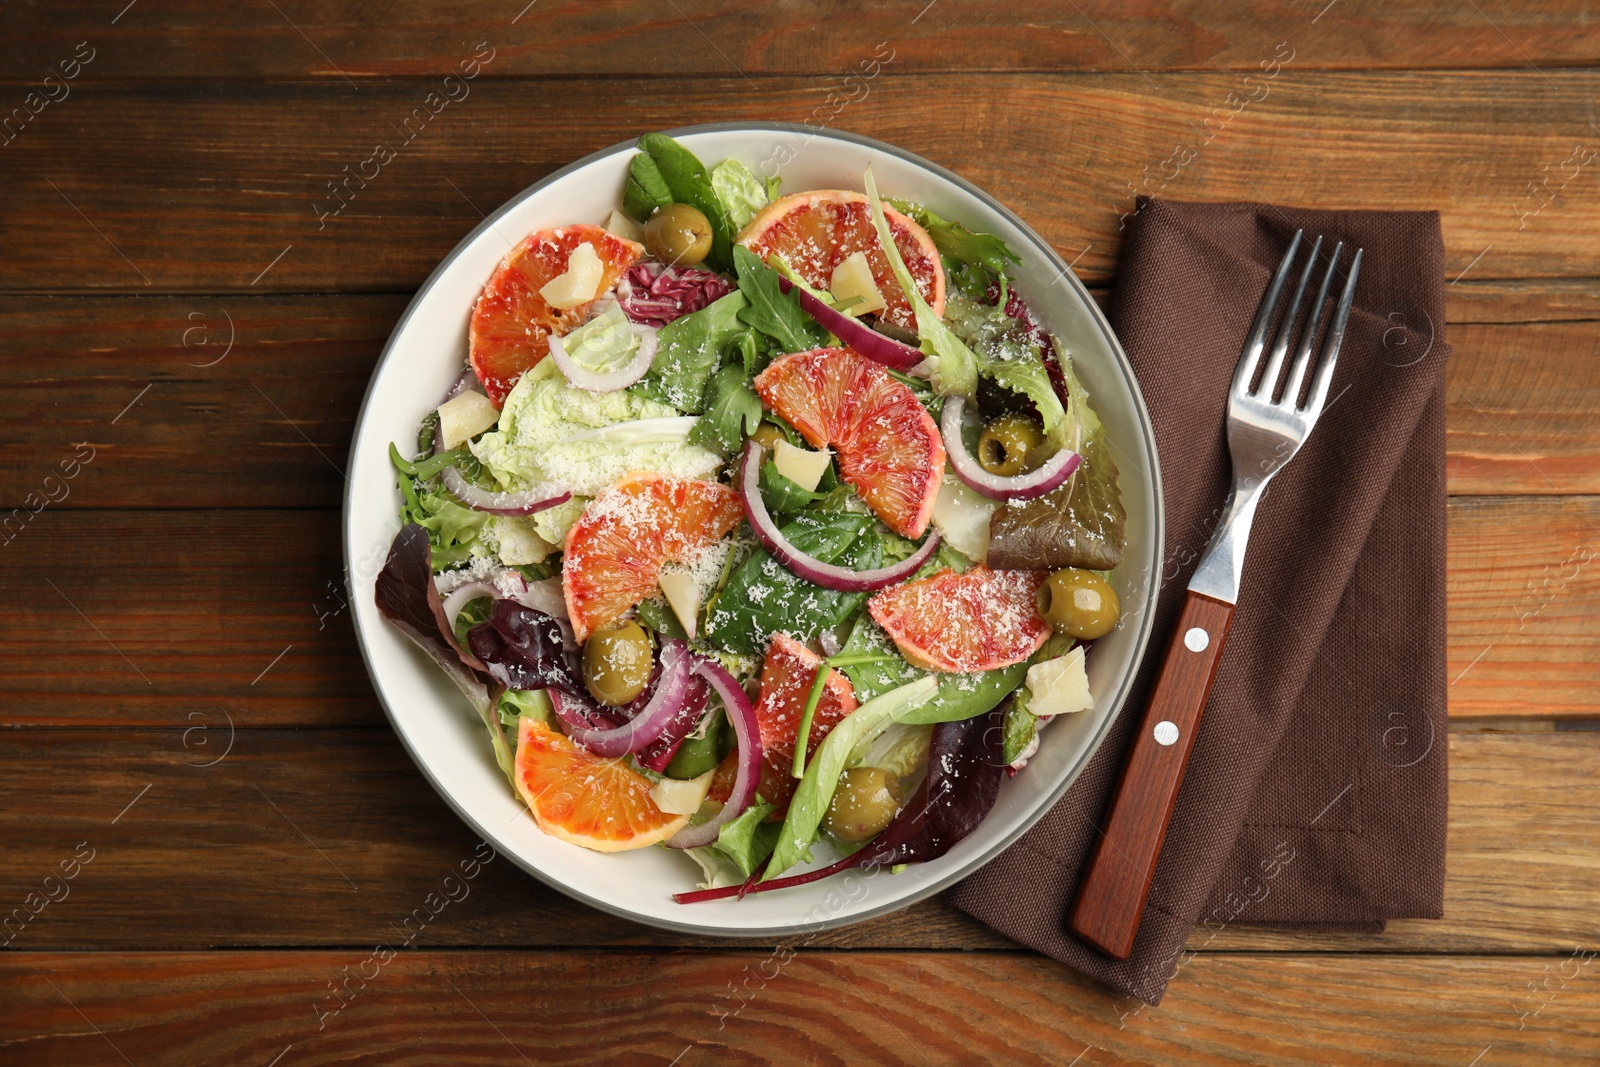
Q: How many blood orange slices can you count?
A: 7